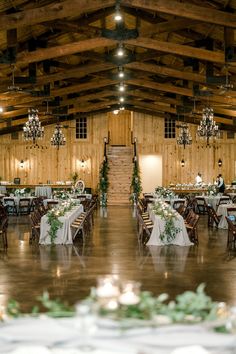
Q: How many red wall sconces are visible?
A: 0